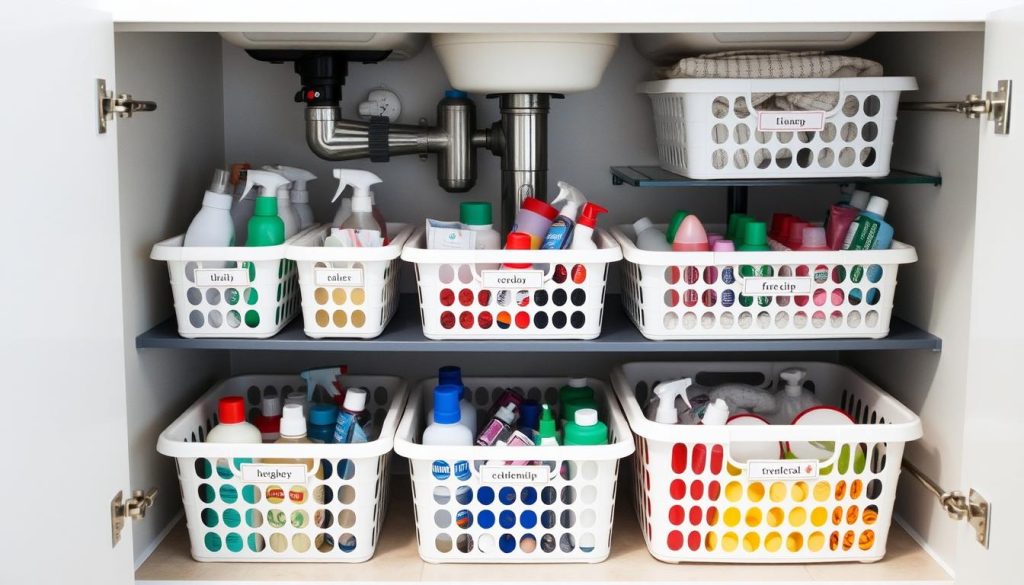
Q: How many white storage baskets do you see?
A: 8